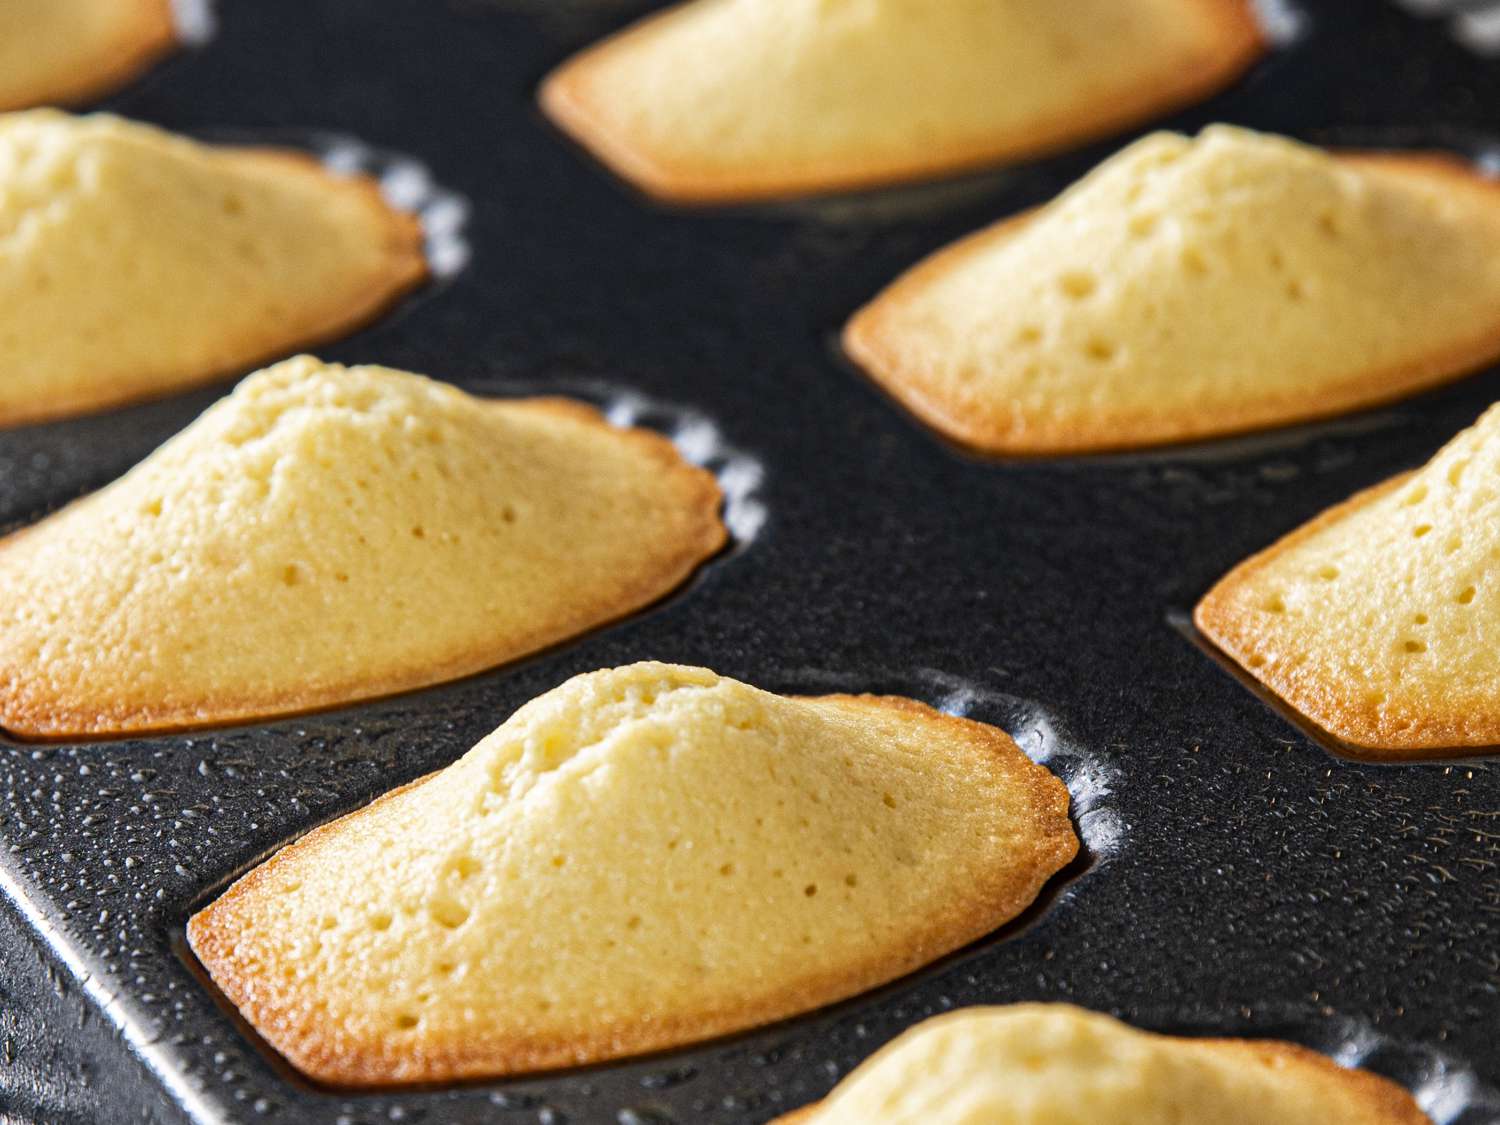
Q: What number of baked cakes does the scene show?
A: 8